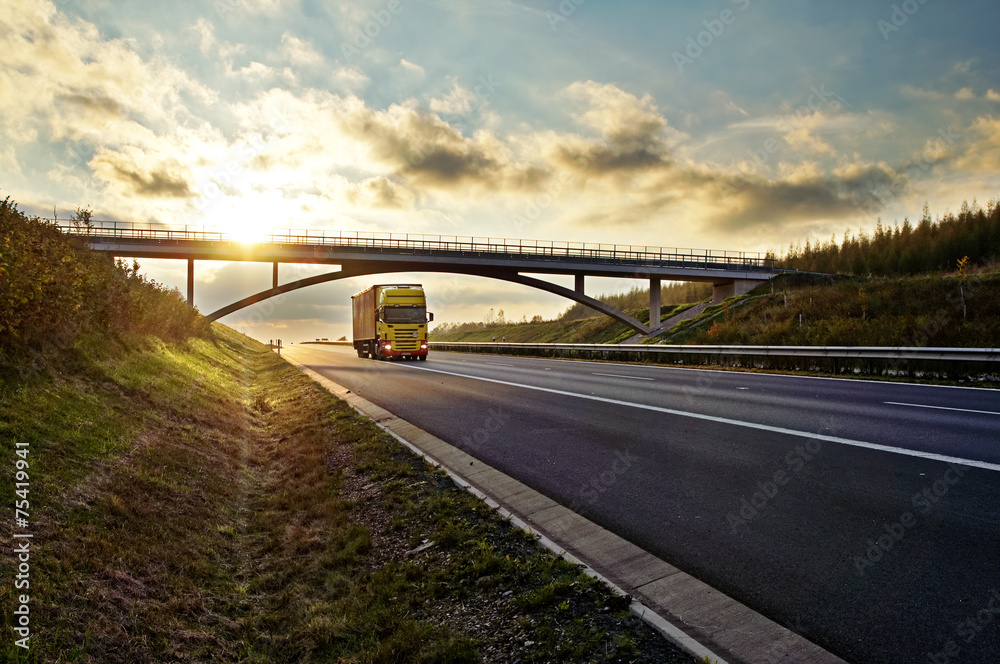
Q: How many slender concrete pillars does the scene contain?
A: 4